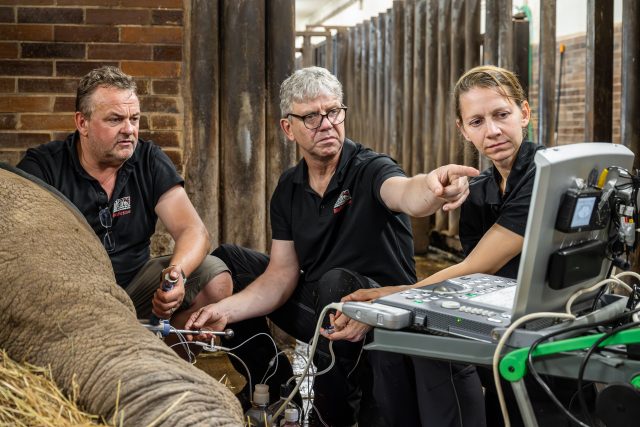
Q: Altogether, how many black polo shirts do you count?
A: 3